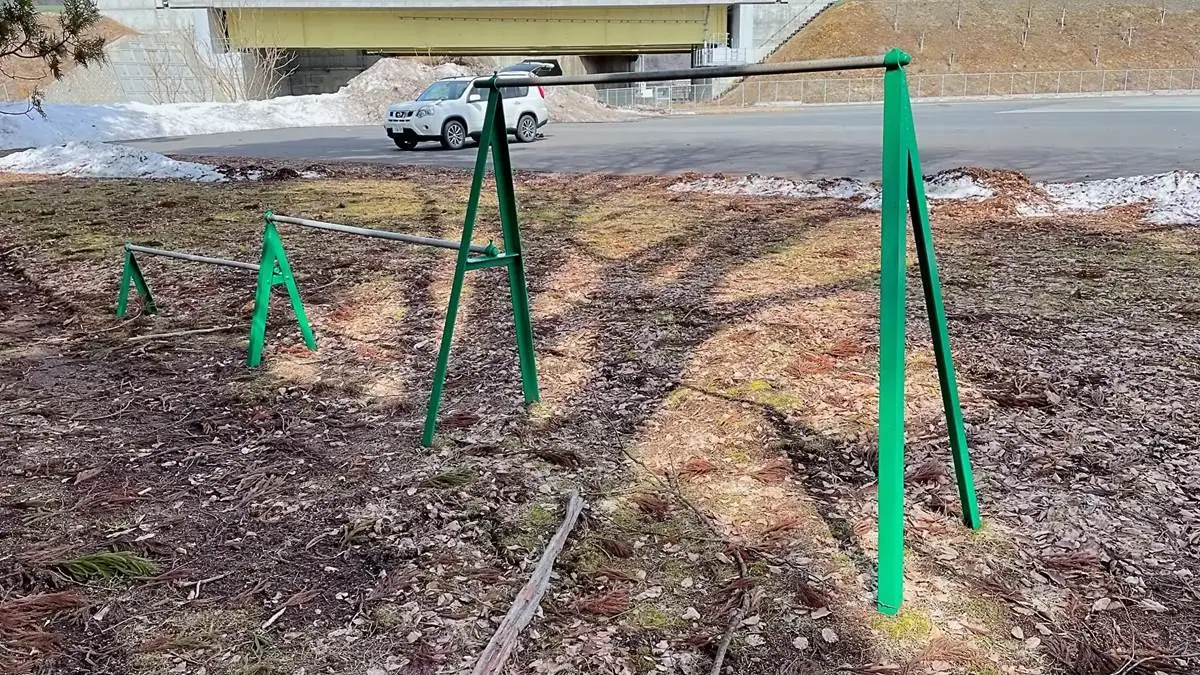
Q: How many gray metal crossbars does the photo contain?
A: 3